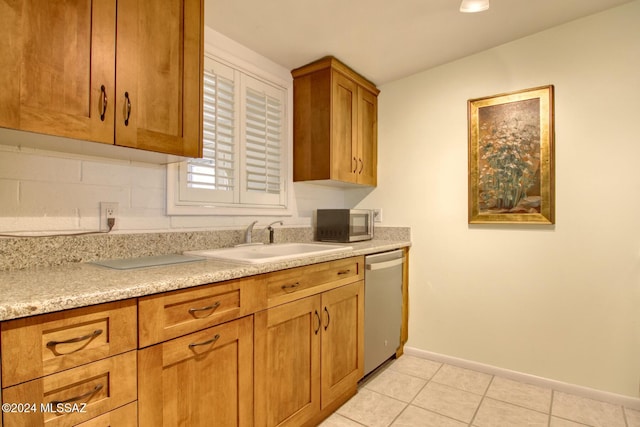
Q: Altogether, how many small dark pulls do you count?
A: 12